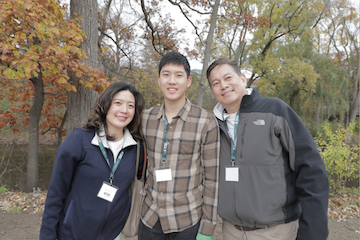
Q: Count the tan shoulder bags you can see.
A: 1